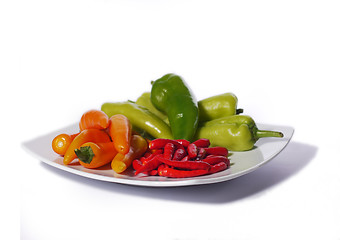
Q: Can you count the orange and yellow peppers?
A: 6